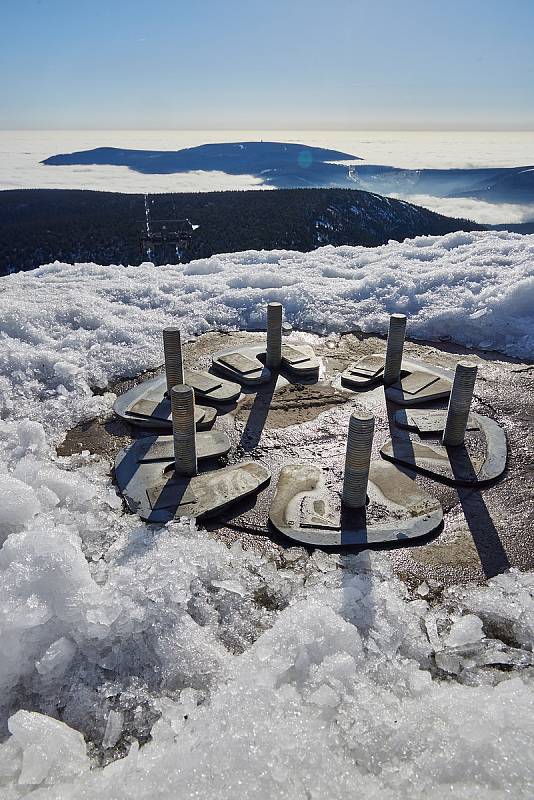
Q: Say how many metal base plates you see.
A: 6